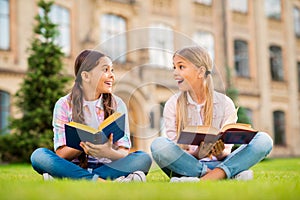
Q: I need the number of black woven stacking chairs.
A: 0